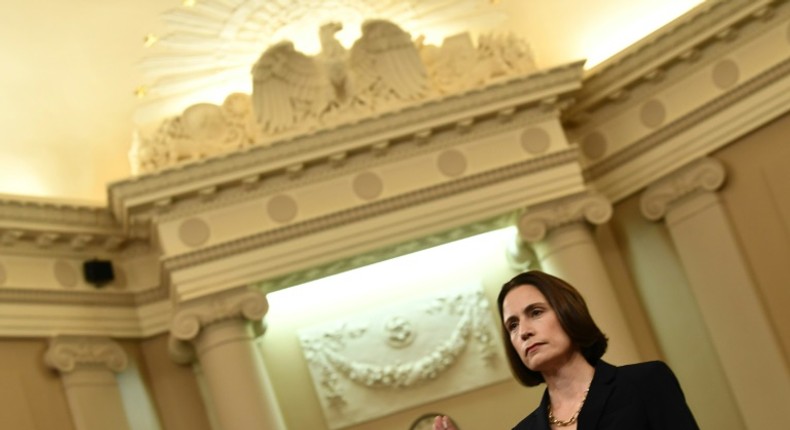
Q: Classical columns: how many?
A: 4